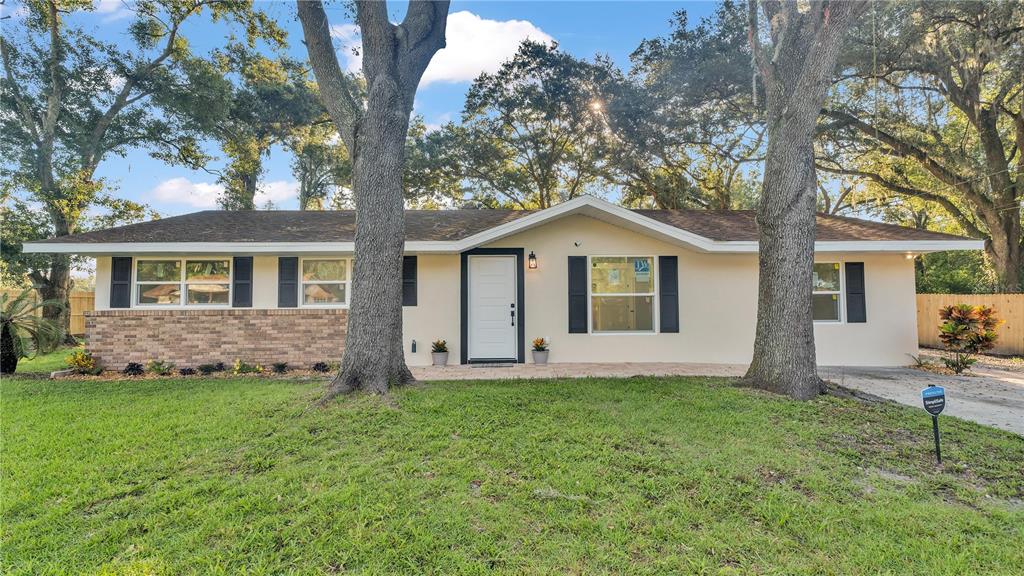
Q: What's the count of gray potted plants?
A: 2